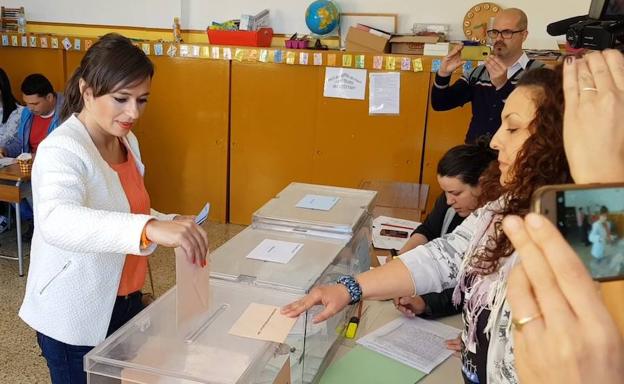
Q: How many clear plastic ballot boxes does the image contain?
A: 3